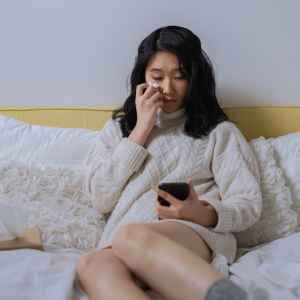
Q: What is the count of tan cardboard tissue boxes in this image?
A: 1